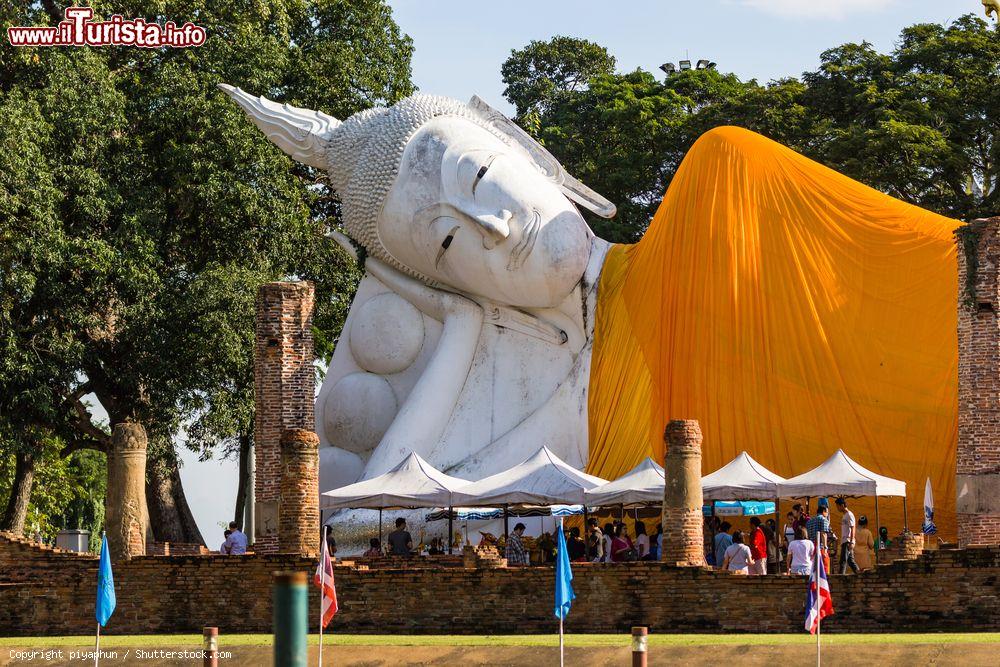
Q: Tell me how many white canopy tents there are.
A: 5